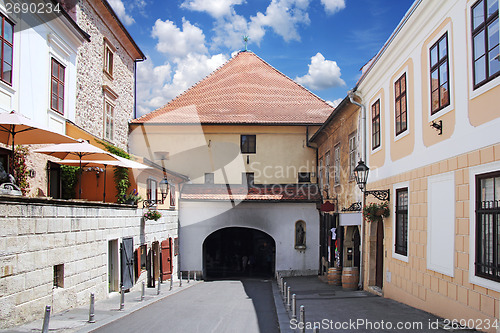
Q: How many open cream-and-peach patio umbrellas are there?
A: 3